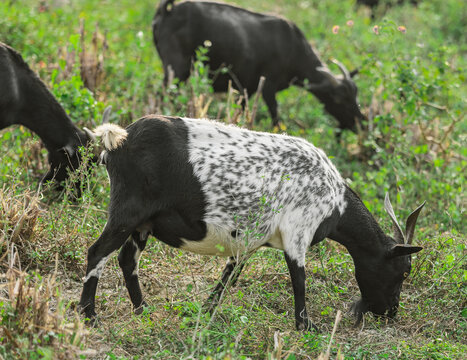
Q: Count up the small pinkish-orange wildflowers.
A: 4